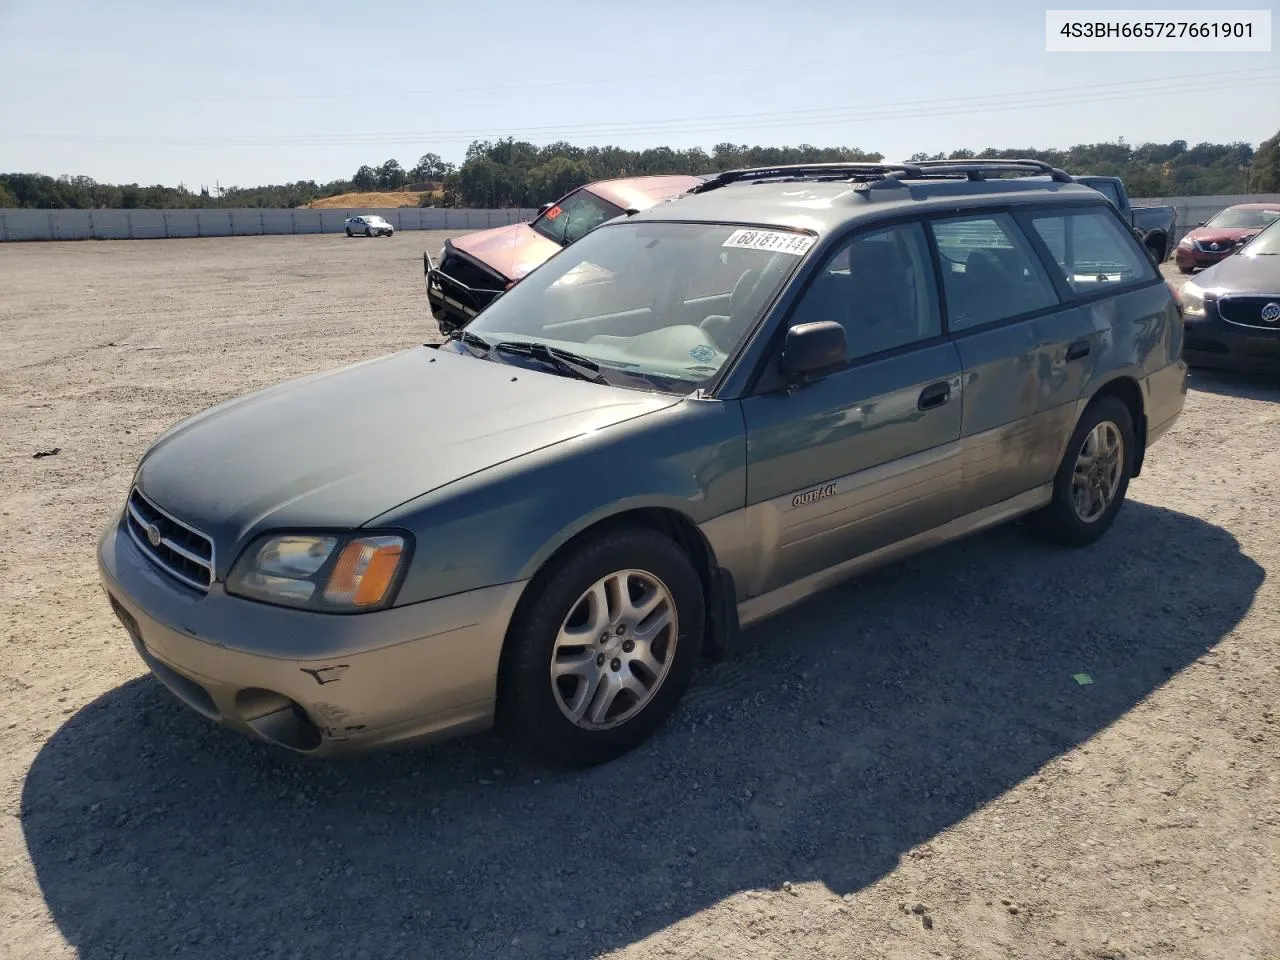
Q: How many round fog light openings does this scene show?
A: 1